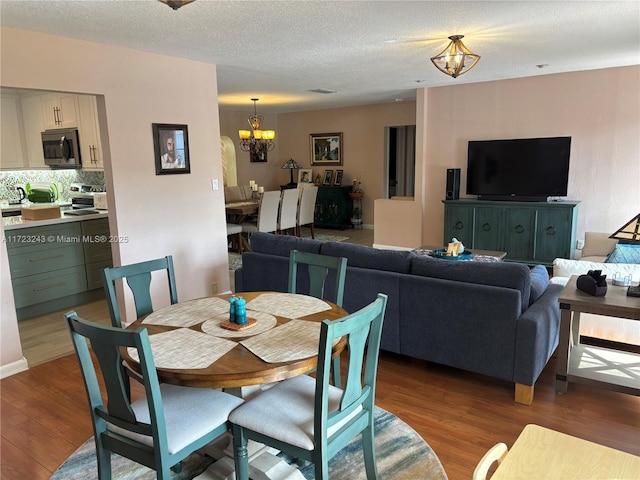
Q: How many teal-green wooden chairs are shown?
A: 4